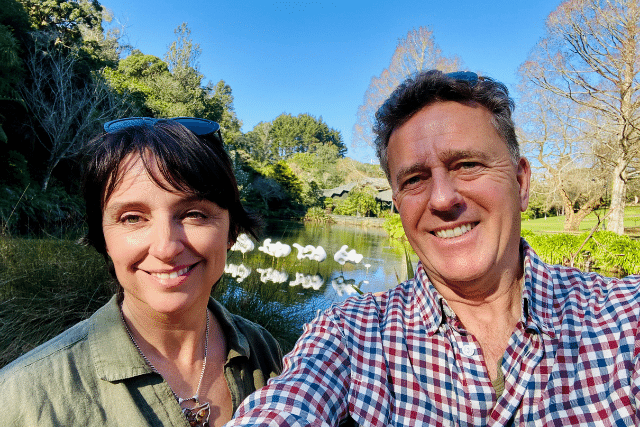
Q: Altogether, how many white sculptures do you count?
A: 4